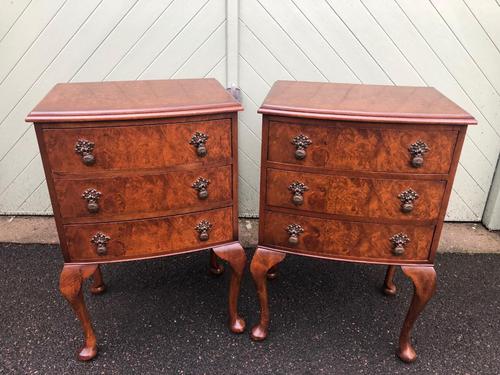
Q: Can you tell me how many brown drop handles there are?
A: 12